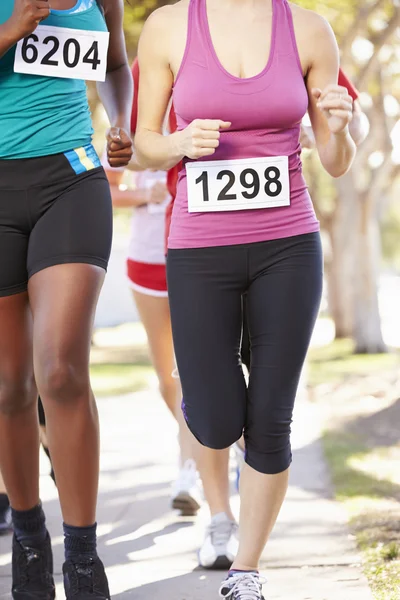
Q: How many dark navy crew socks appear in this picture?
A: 2